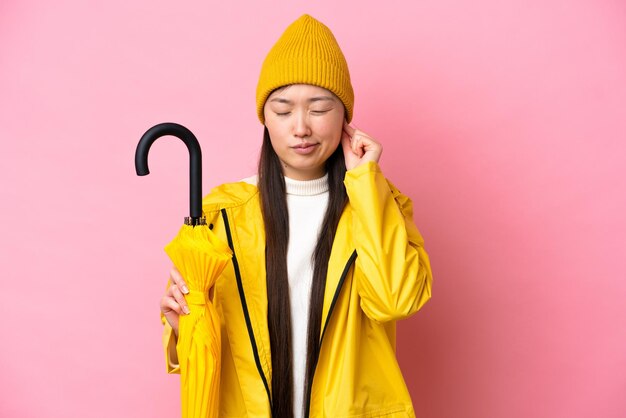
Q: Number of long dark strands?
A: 2